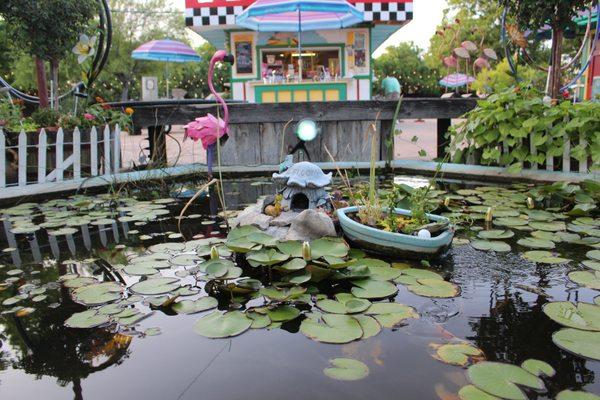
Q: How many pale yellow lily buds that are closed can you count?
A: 5